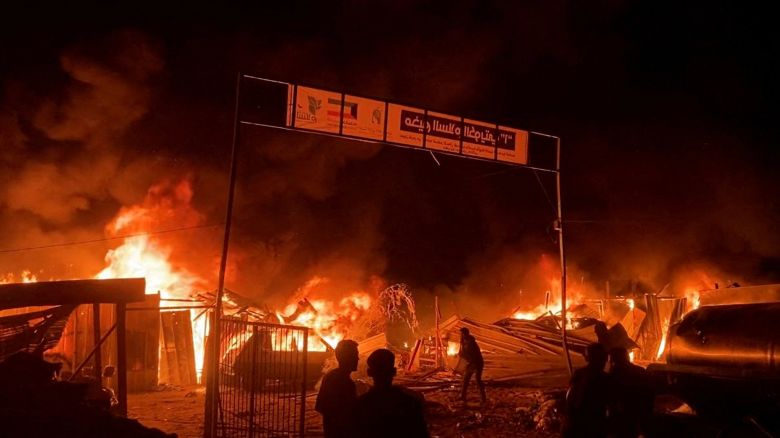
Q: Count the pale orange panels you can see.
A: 6